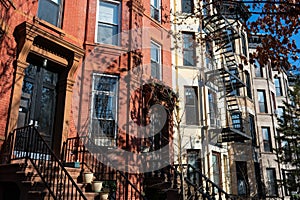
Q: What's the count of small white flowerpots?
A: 3